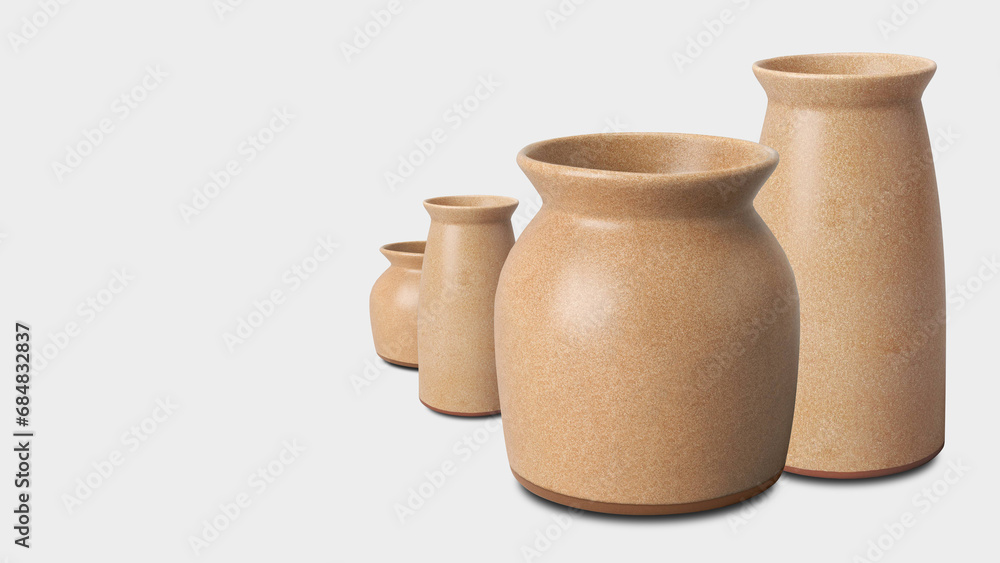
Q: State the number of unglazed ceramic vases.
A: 4